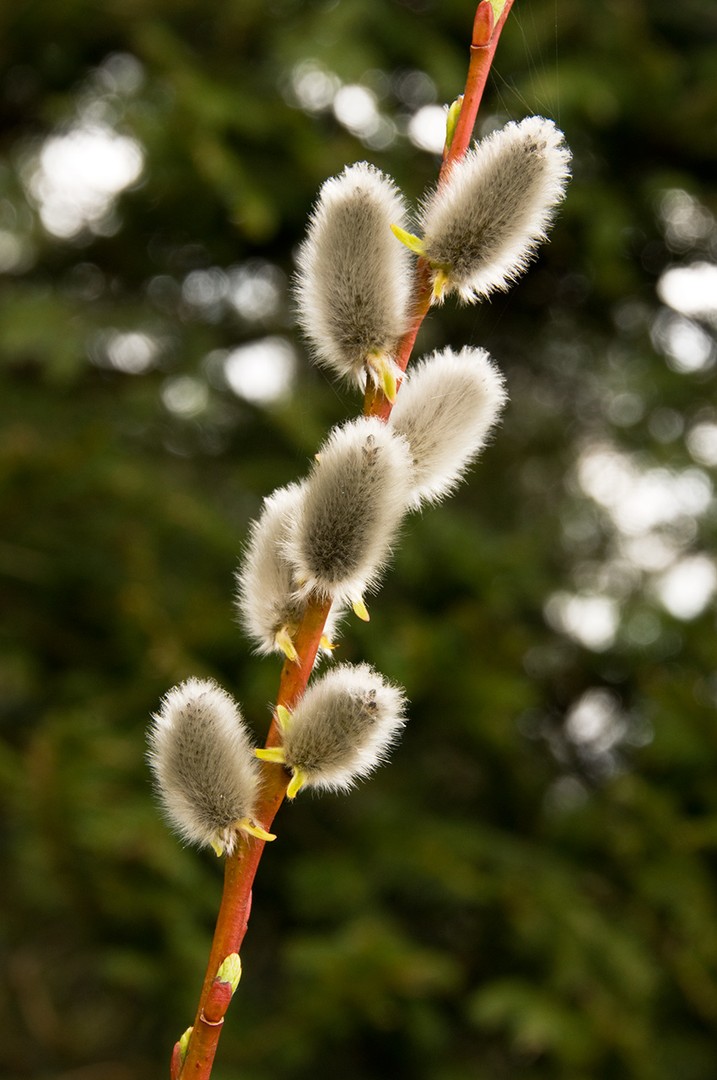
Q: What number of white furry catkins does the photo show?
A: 7